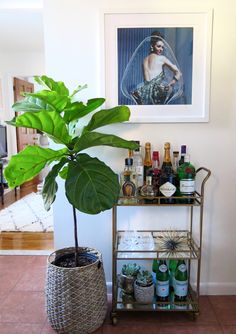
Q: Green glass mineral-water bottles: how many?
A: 4